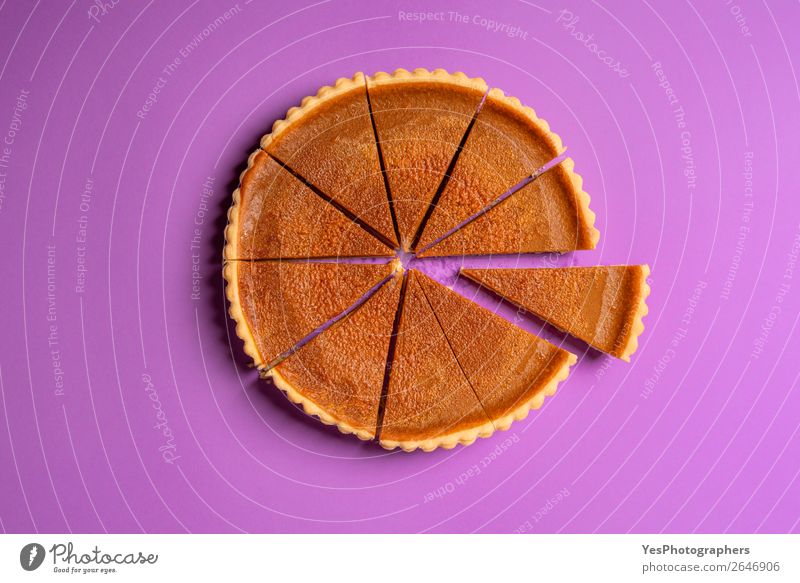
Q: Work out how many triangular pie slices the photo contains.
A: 10